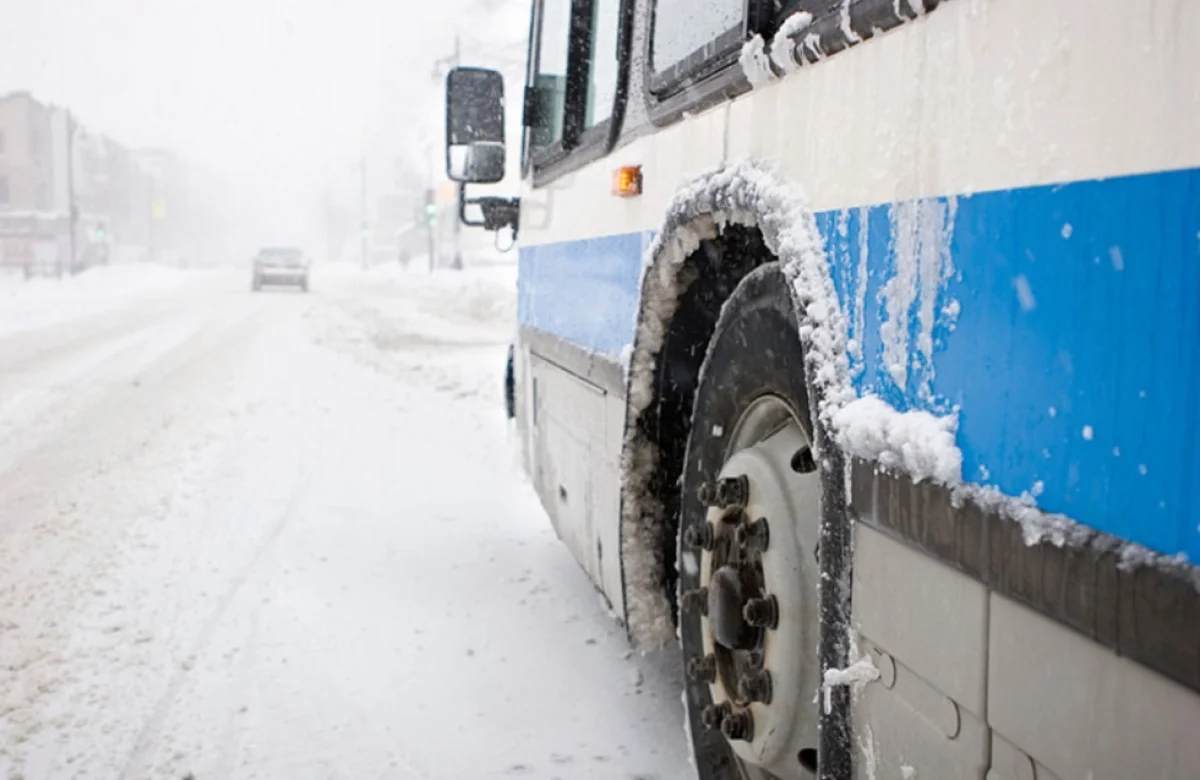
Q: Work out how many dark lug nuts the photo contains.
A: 10